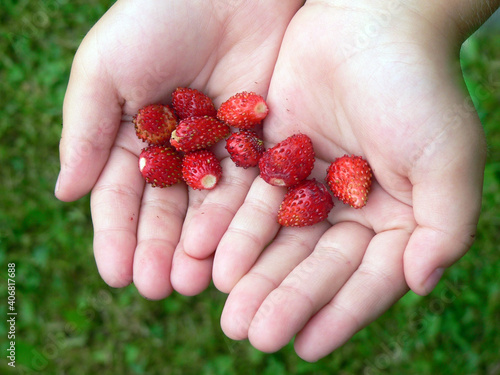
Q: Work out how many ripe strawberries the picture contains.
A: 10